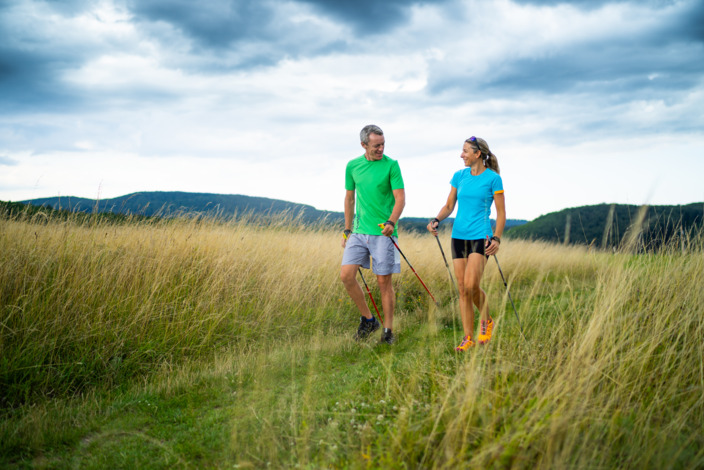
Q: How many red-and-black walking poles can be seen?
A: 2